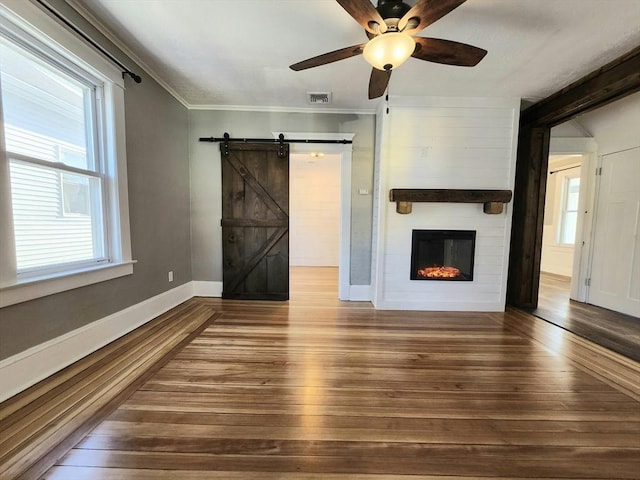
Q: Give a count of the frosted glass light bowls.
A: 1